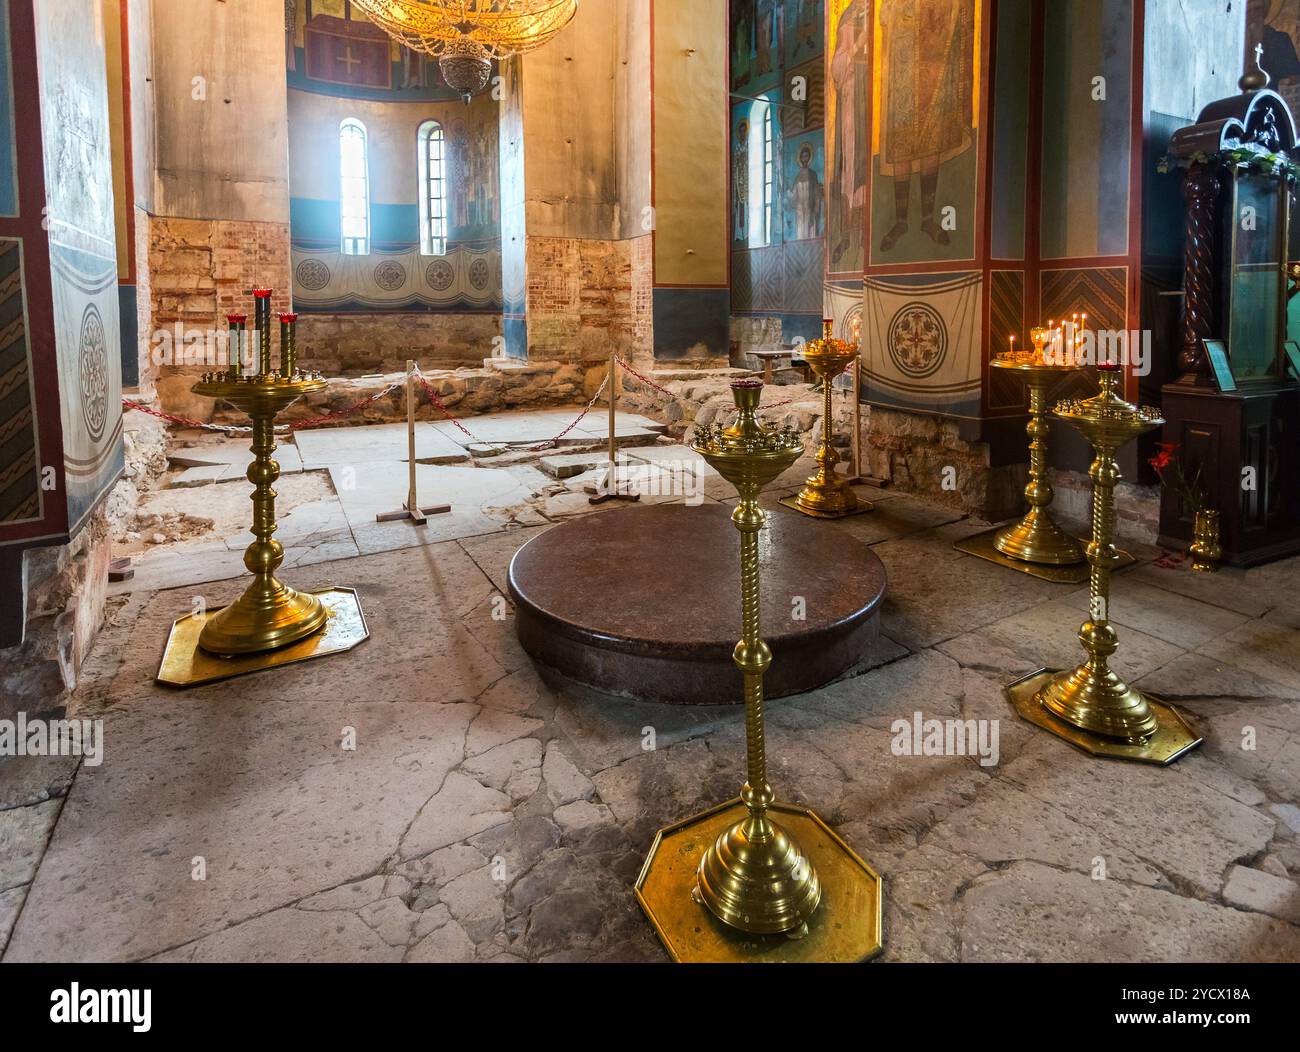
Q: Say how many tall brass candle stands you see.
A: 5